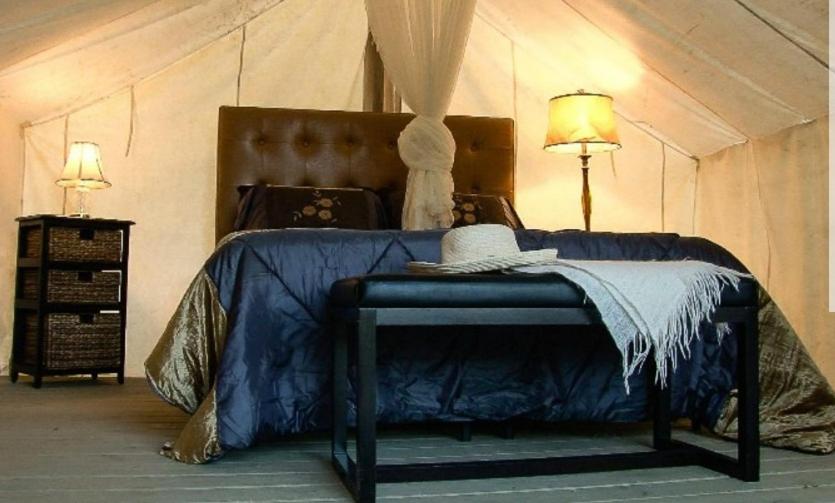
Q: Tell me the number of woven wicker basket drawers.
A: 3